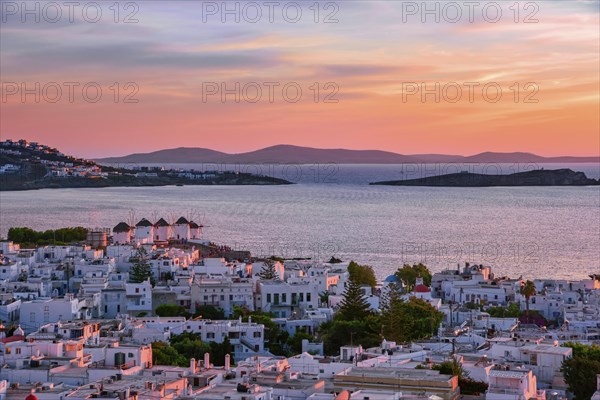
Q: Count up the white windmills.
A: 5